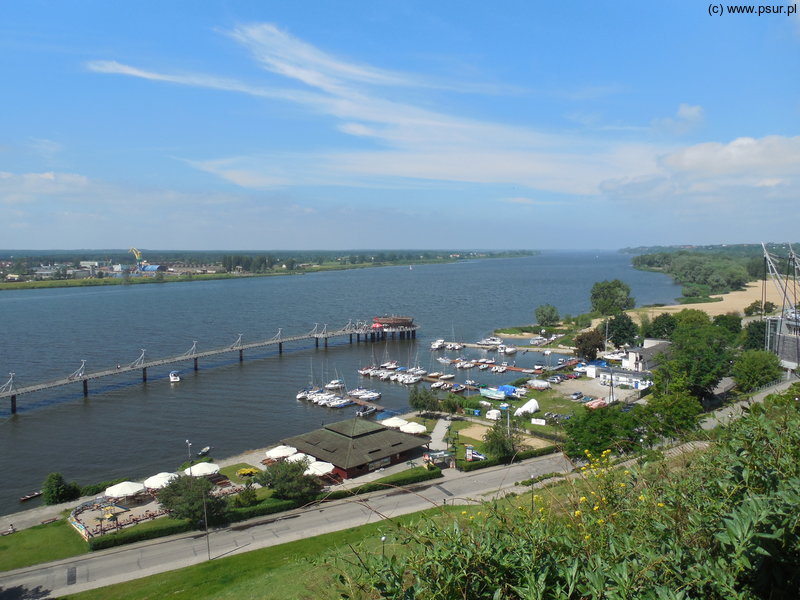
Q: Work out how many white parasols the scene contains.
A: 8